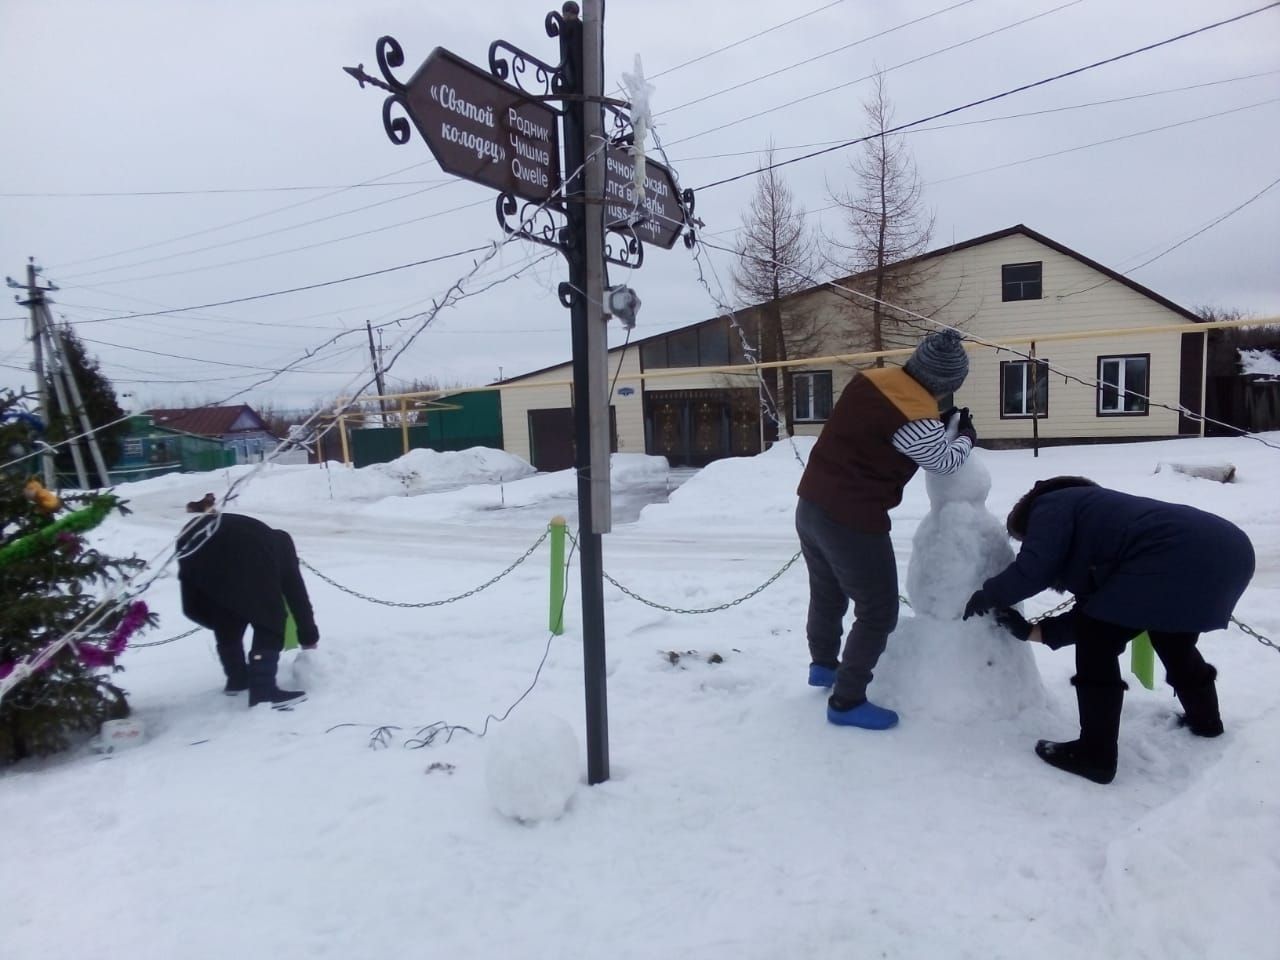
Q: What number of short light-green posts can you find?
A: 3